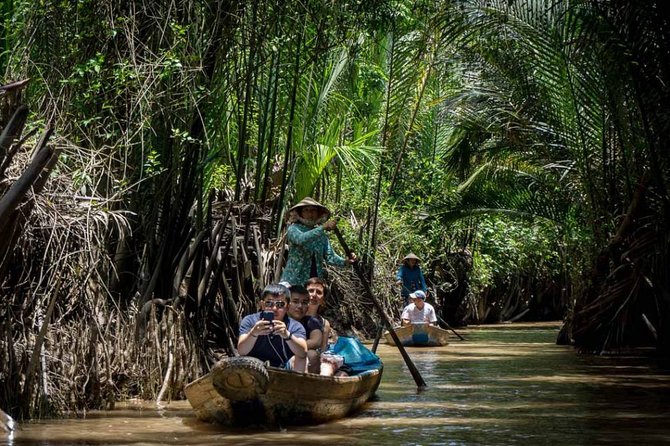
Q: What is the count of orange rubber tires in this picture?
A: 0